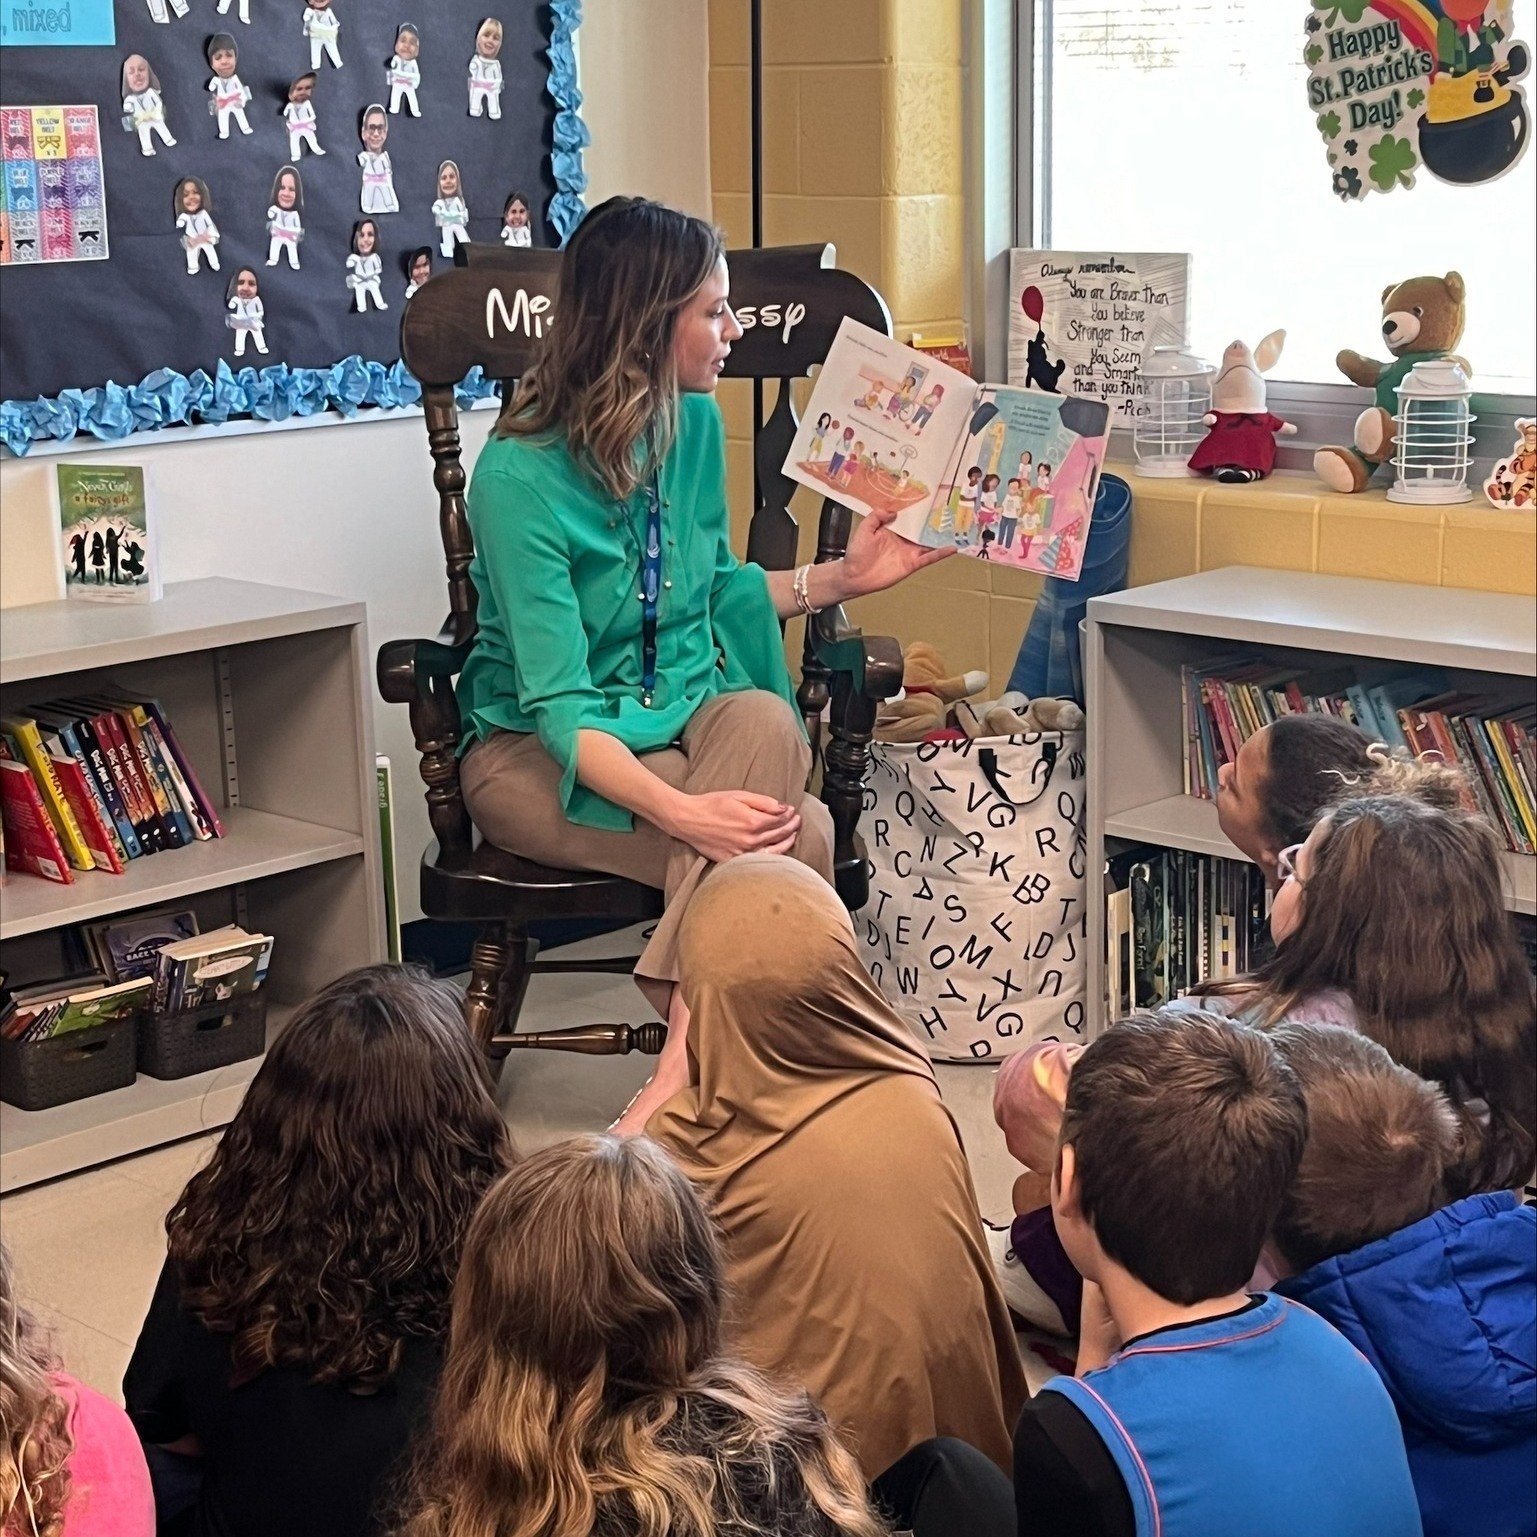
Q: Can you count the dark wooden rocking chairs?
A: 1